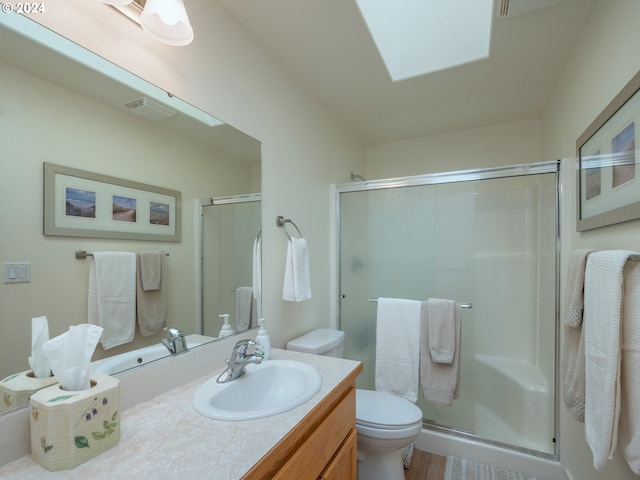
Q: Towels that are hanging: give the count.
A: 7